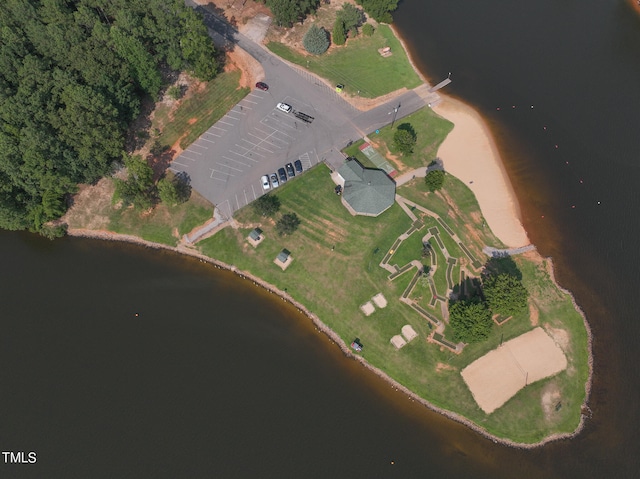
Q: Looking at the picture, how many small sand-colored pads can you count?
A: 4